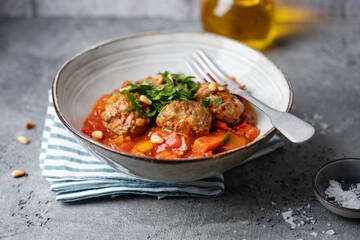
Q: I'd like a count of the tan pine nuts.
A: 11